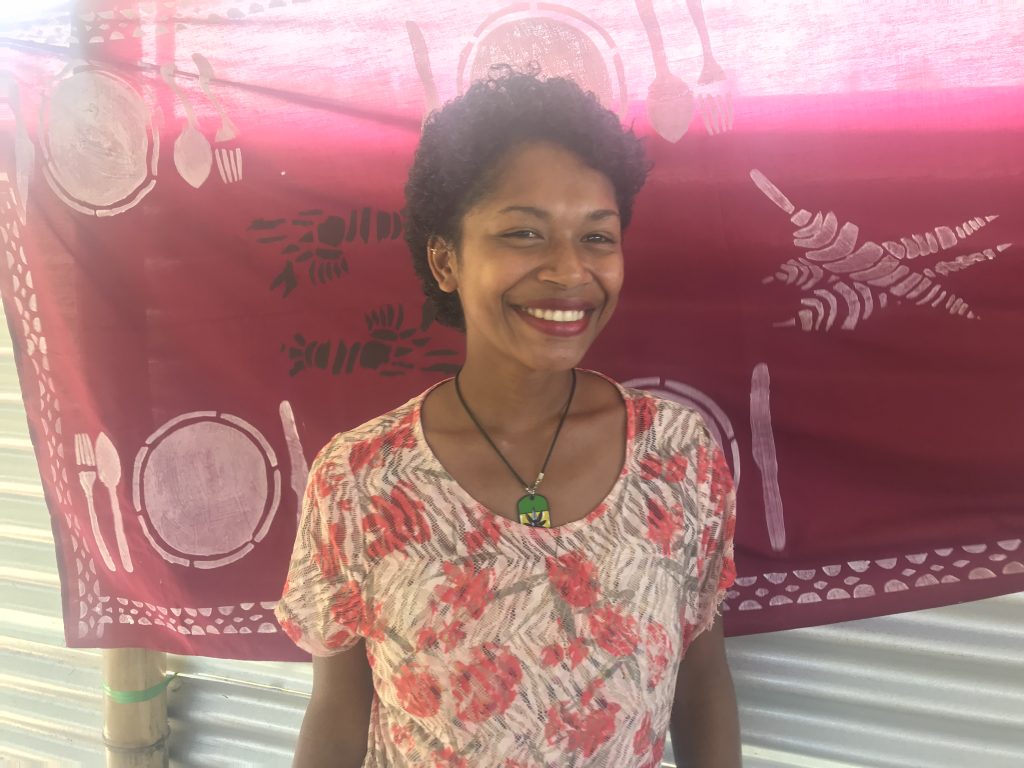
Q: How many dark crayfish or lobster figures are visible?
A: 2